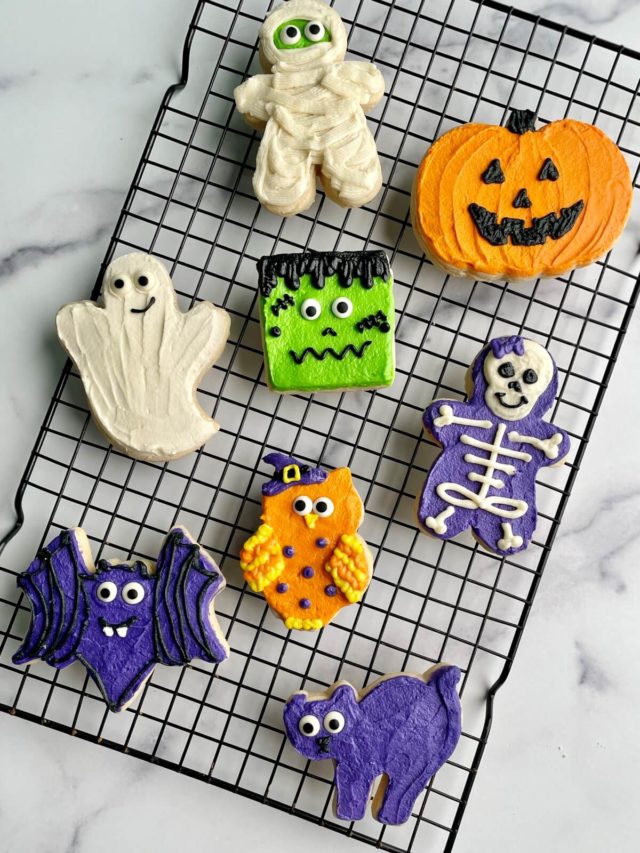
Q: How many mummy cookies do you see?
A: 1